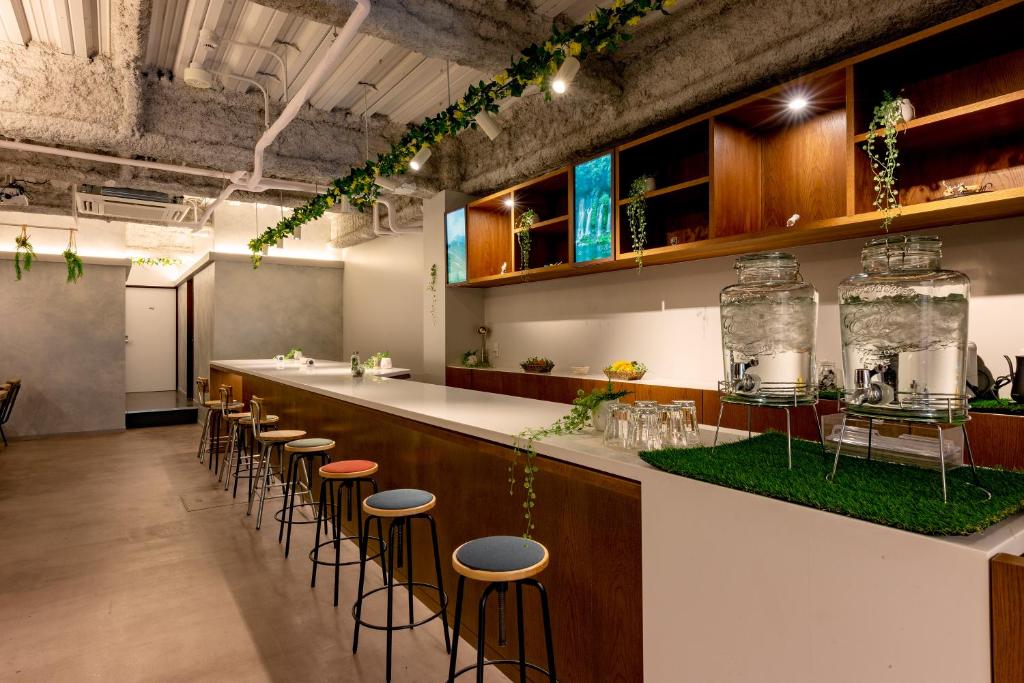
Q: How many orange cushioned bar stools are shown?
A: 1